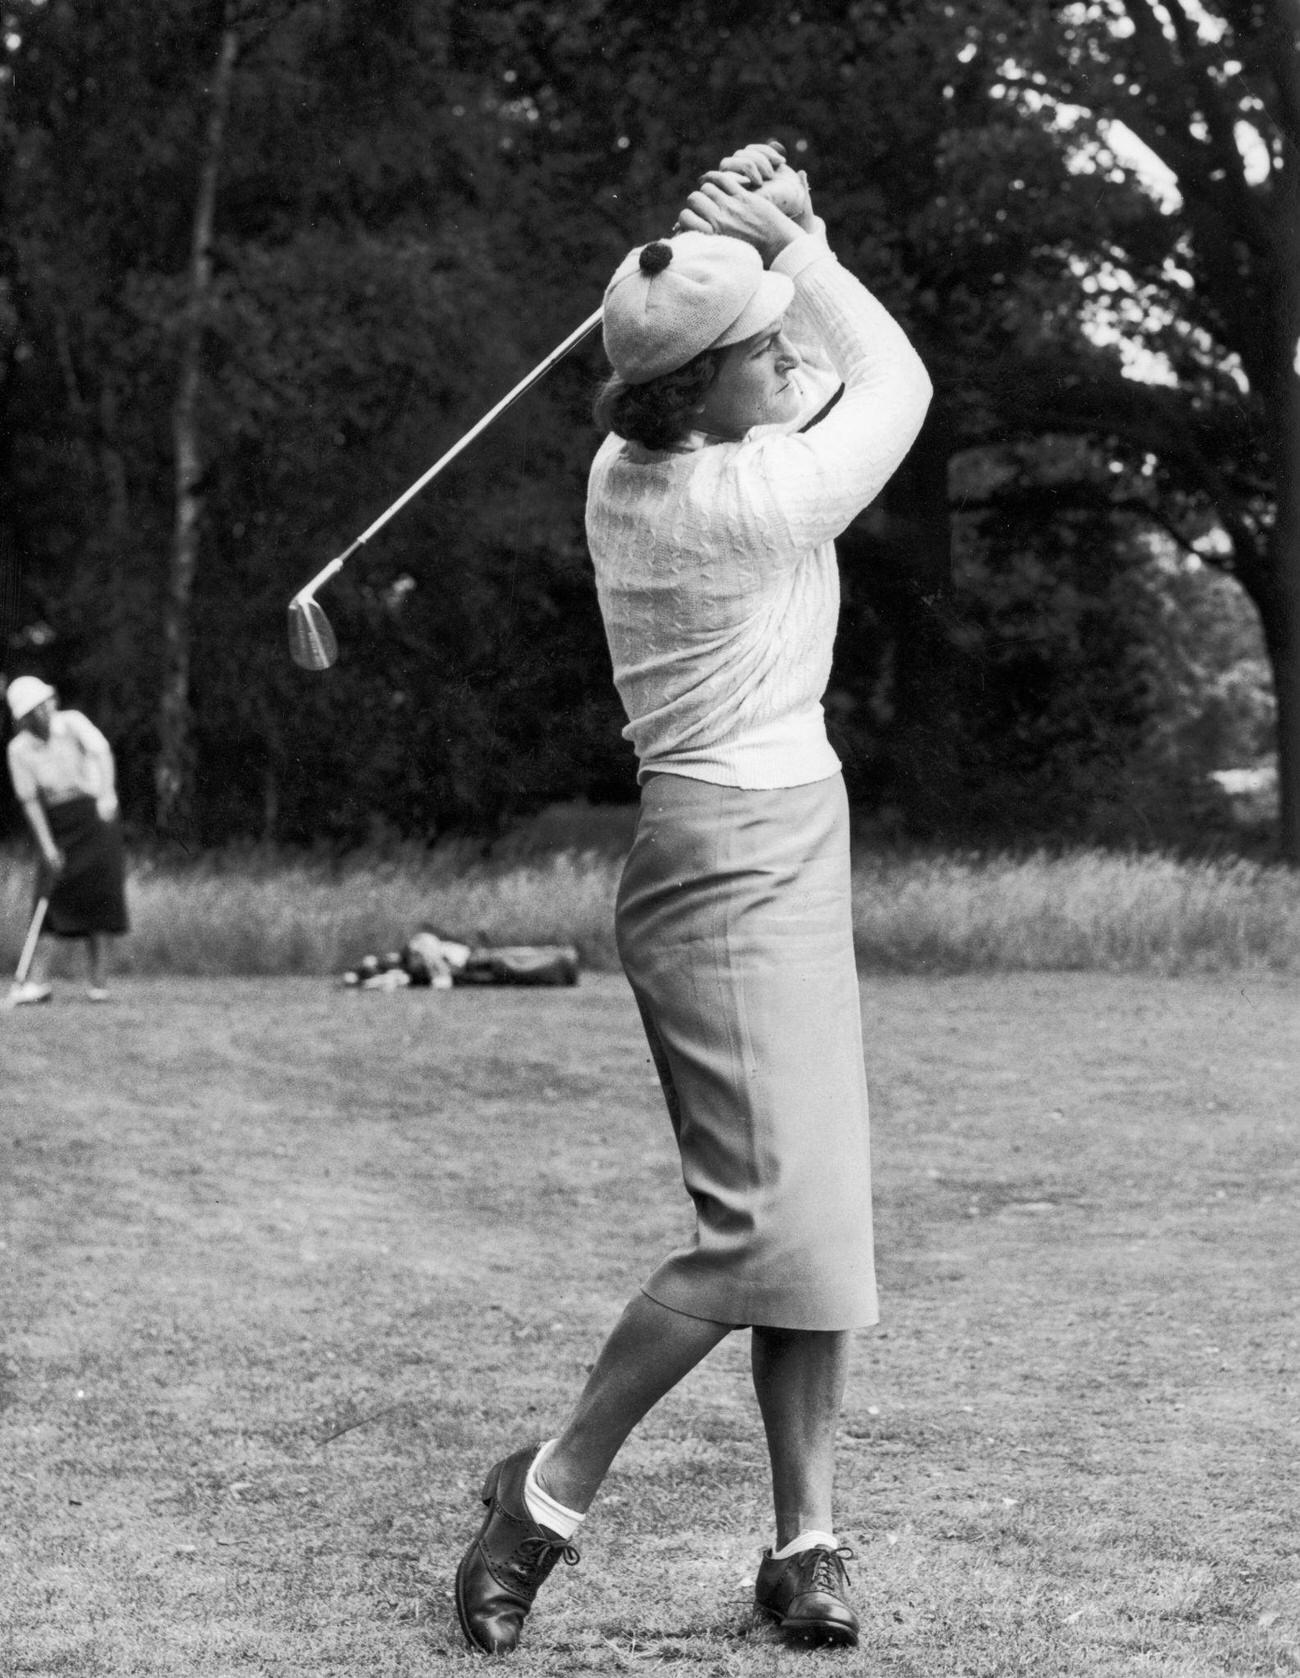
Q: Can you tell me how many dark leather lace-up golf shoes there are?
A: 2